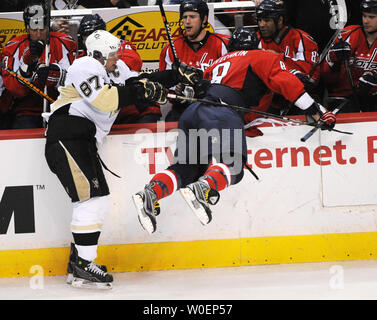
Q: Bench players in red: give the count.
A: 5